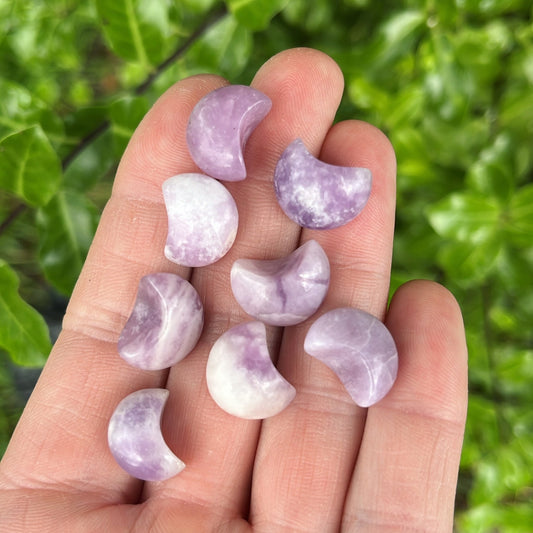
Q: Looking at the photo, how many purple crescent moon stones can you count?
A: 8